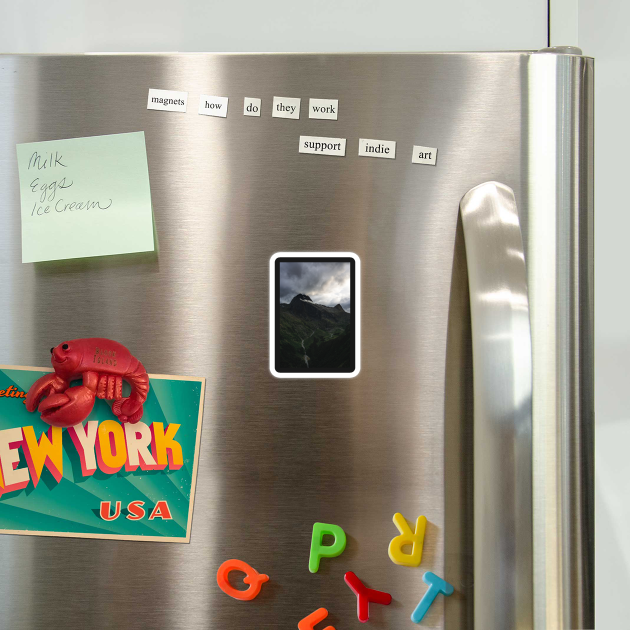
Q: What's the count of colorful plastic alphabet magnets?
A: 6